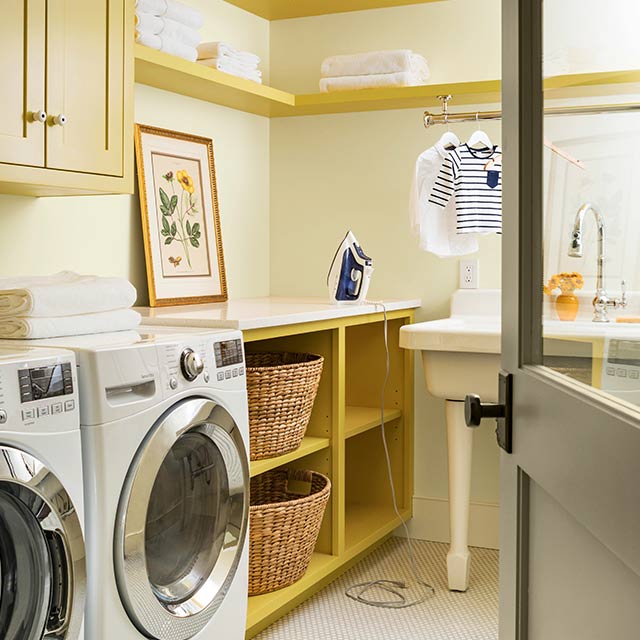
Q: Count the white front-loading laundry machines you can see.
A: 2